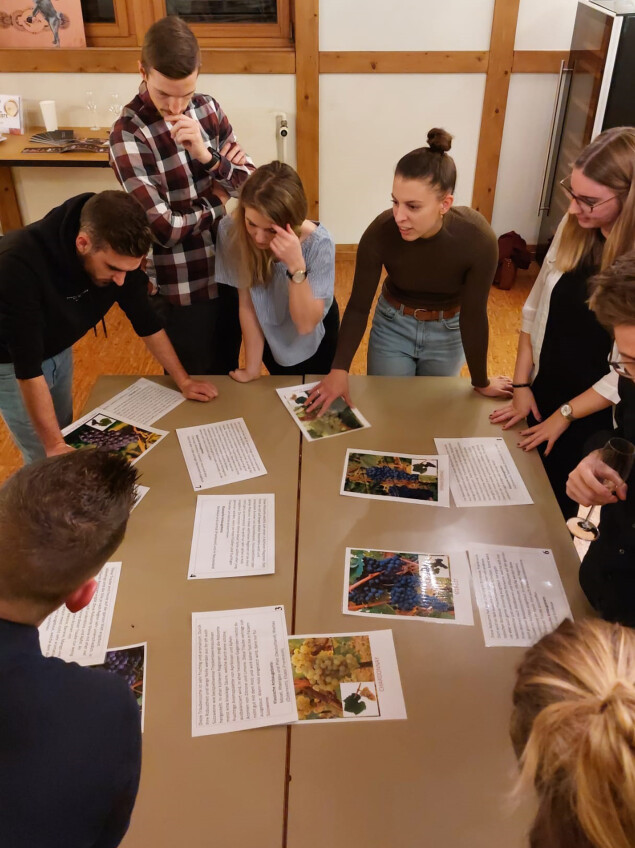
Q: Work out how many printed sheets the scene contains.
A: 14